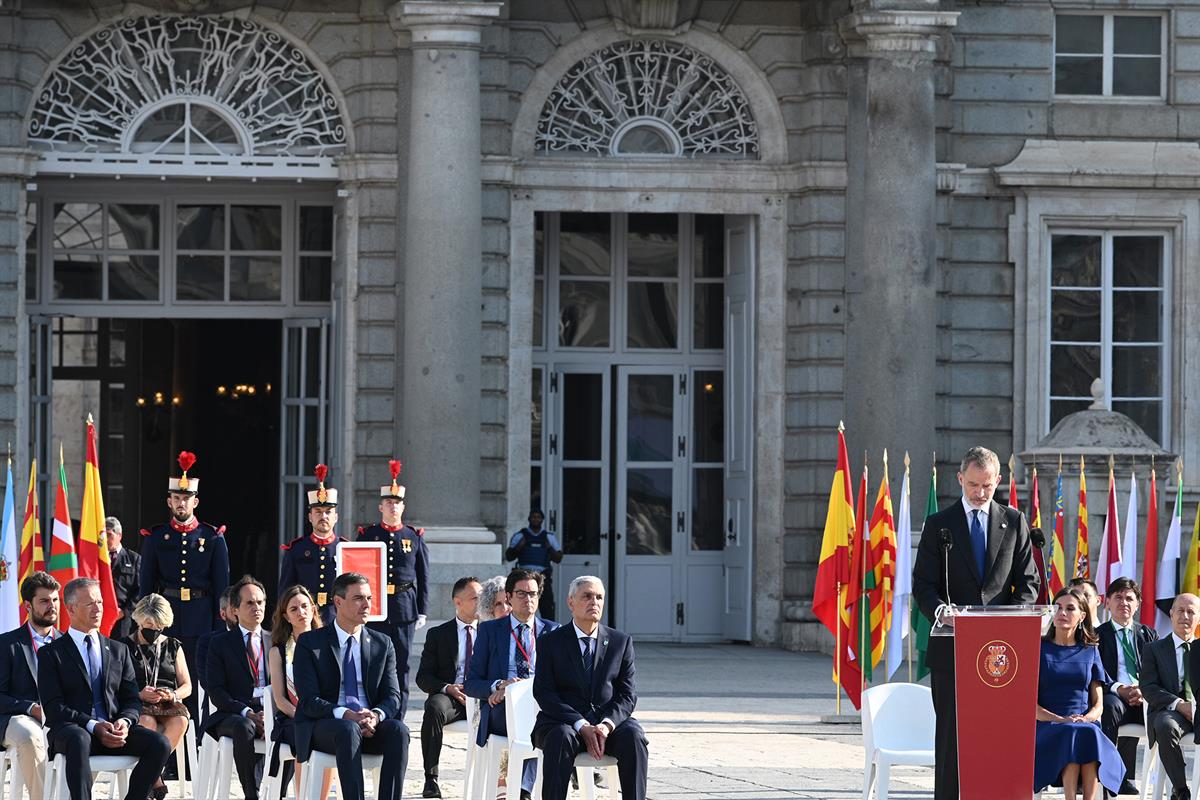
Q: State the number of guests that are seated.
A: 15